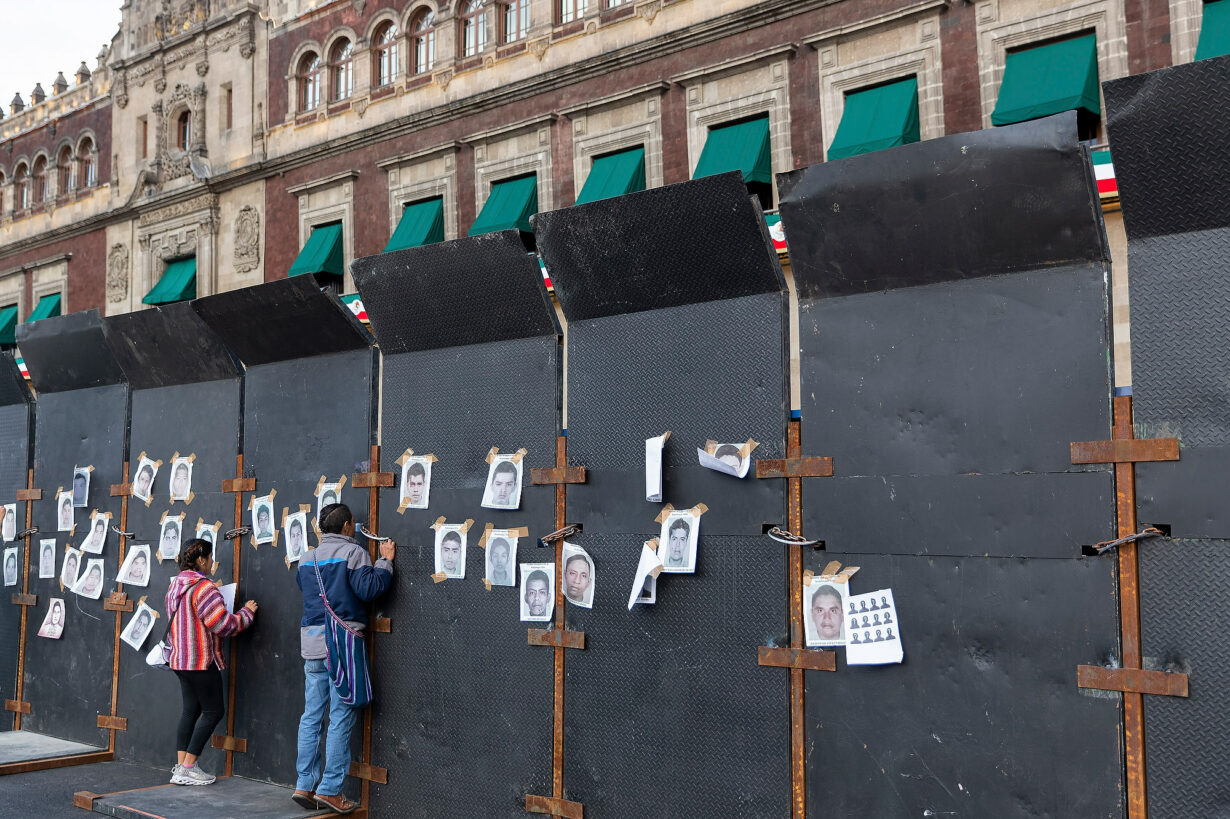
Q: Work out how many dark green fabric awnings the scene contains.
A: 11